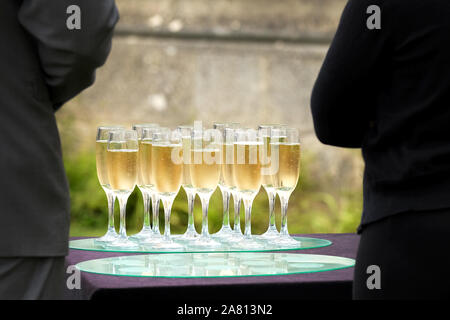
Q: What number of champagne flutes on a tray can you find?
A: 12